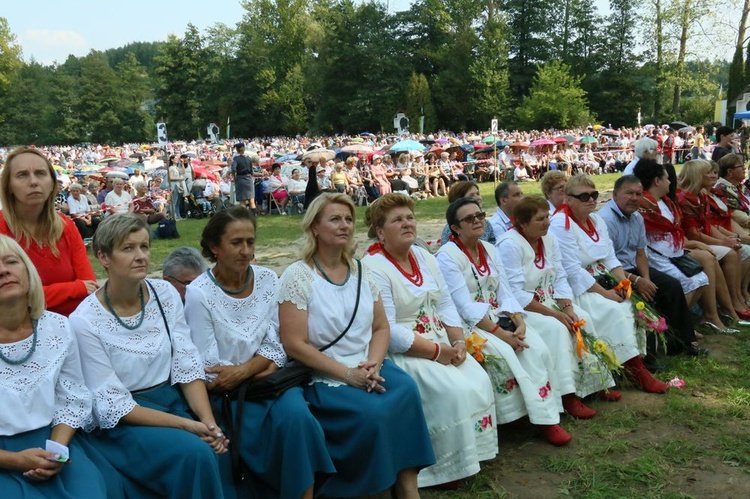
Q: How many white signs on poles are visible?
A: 2